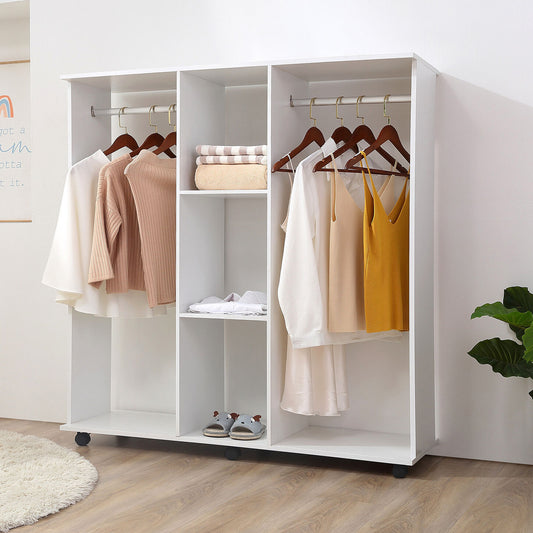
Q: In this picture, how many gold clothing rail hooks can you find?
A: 7